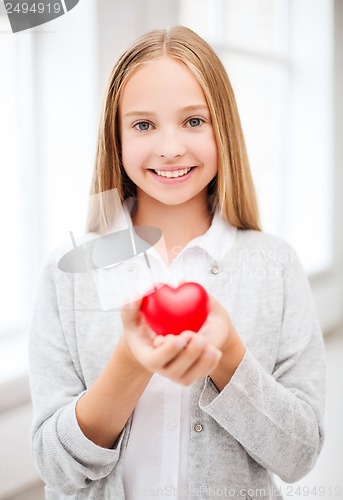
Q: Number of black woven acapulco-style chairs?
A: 0